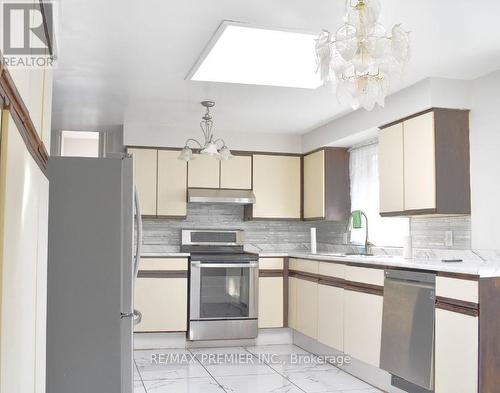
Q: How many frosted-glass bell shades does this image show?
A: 3